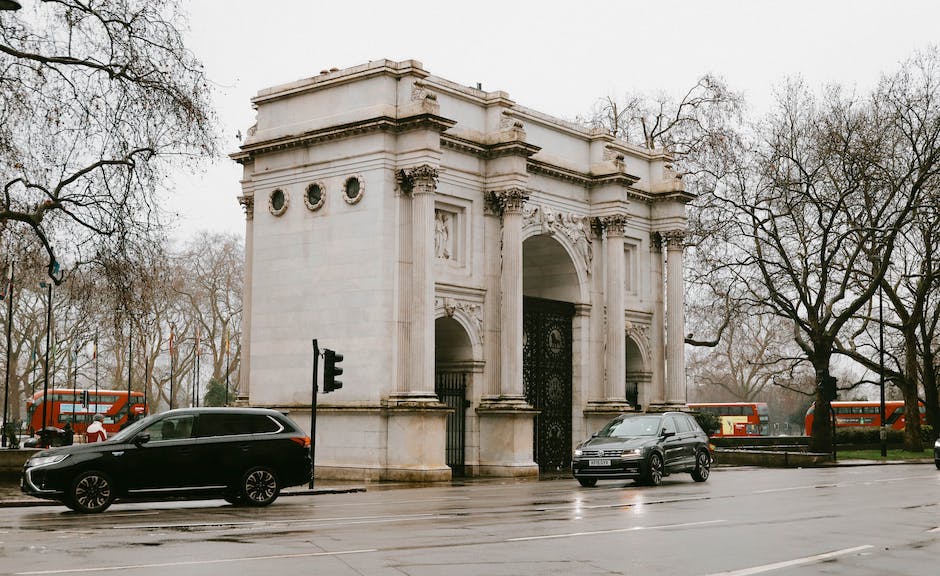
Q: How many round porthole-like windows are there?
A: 3